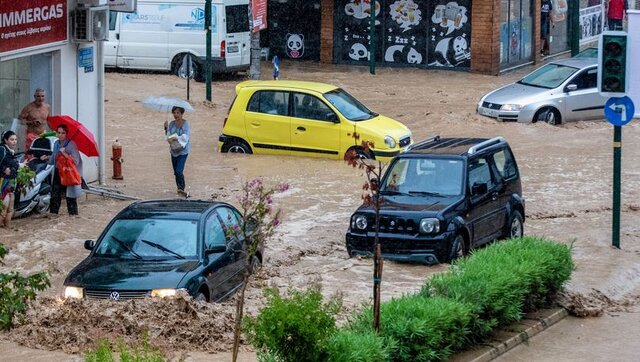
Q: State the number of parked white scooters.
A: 1